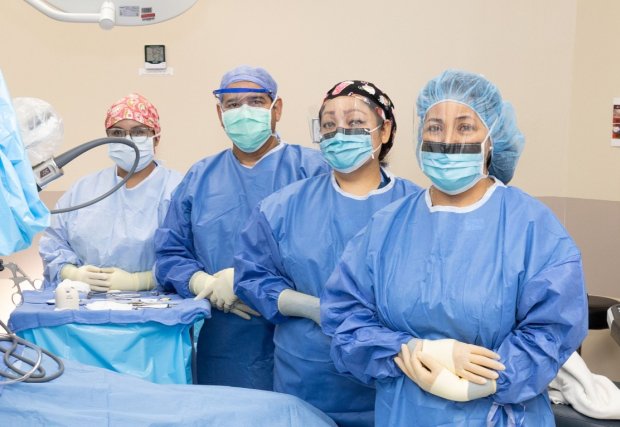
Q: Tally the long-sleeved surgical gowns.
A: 4